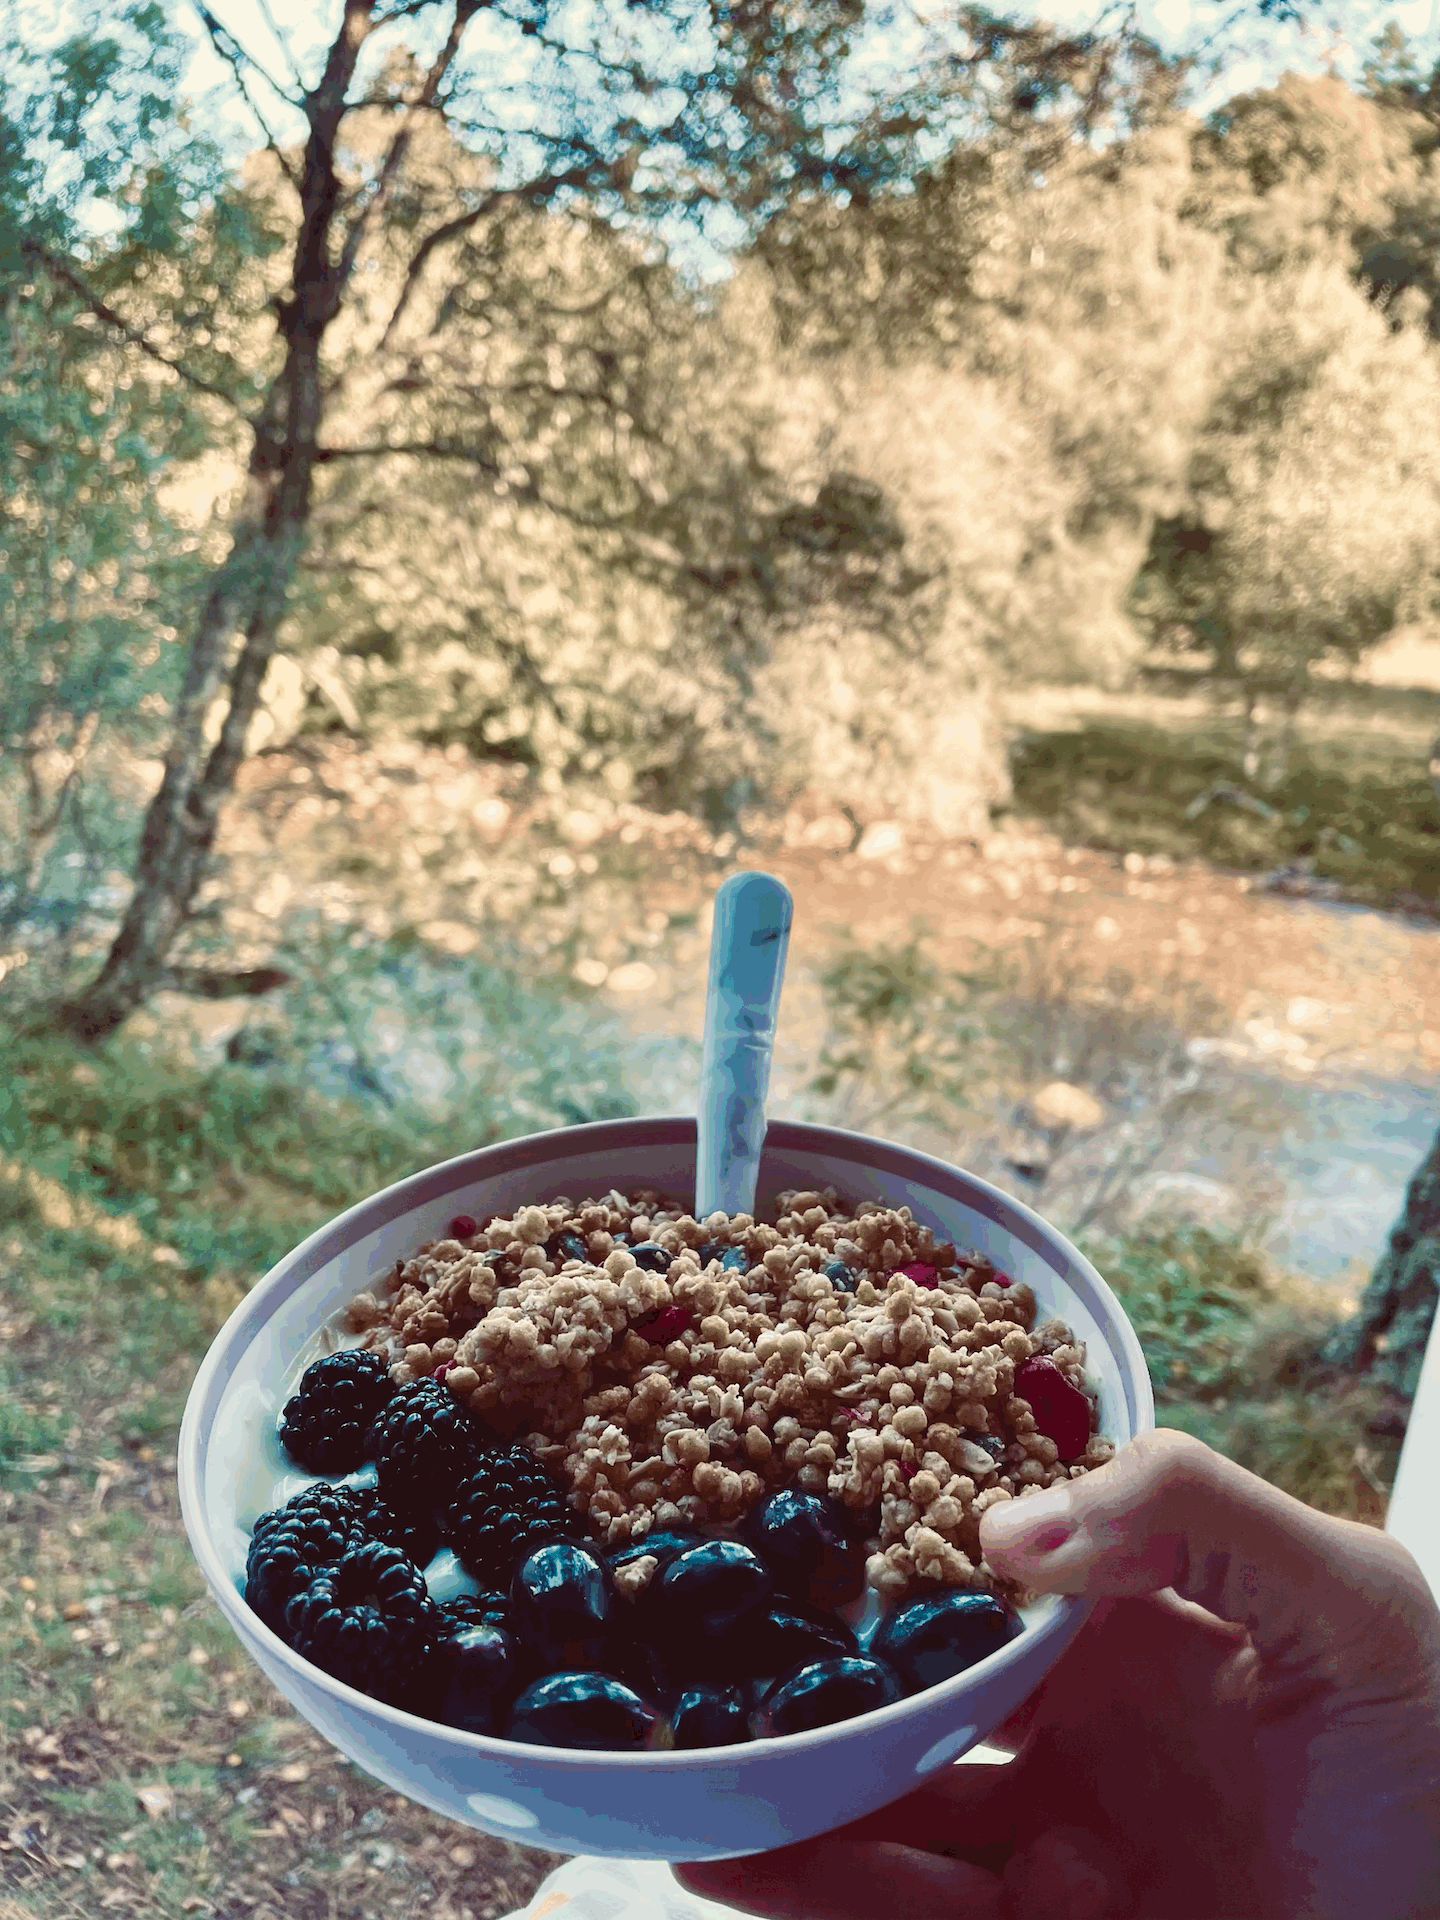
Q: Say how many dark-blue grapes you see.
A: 10